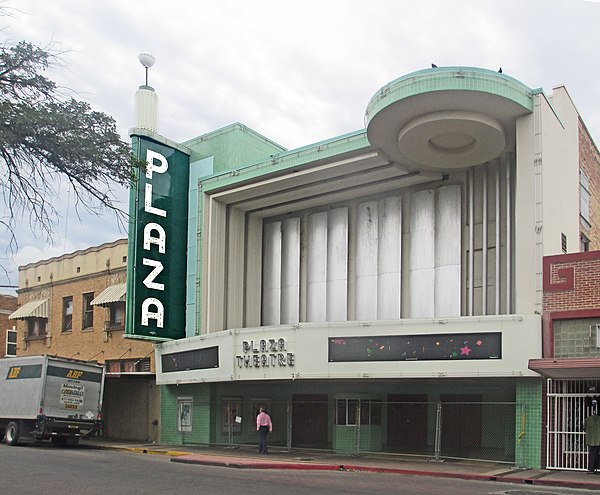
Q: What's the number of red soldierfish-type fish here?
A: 0